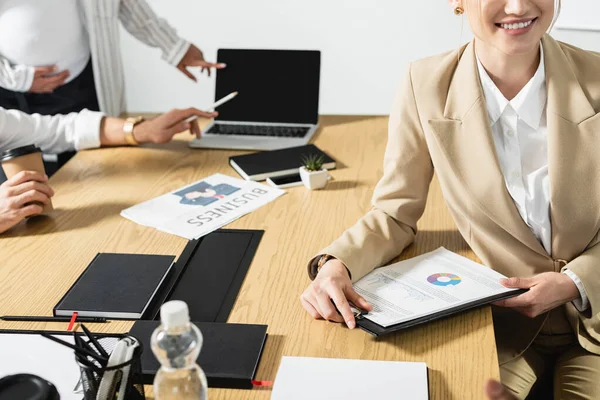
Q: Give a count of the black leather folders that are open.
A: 1